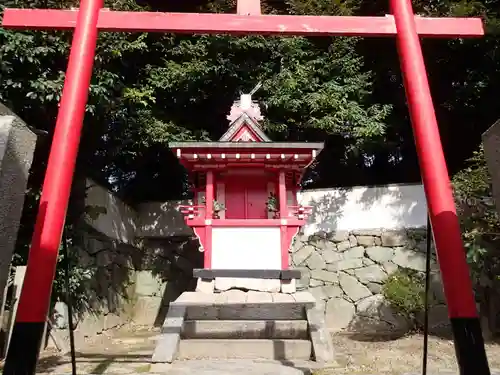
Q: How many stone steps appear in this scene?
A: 3